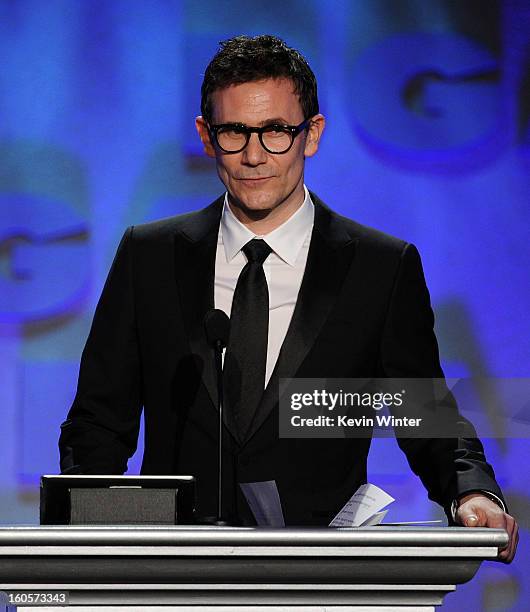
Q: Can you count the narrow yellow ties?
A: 0